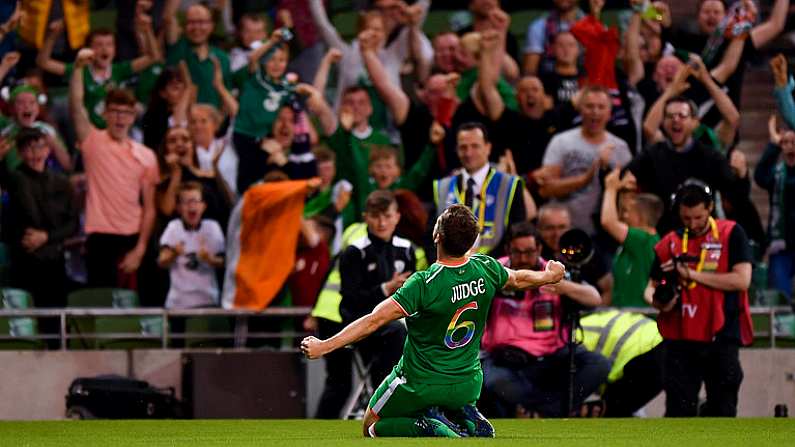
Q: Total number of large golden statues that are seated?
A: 0